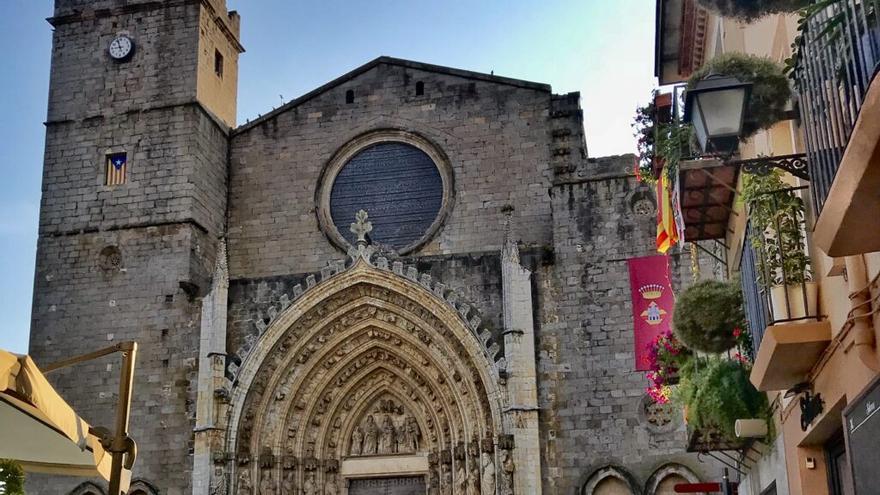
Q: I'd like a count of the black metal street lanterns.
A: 1